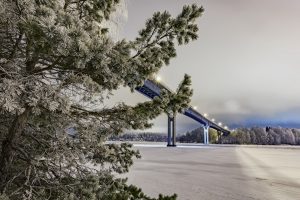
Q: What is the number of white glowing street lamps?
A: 6